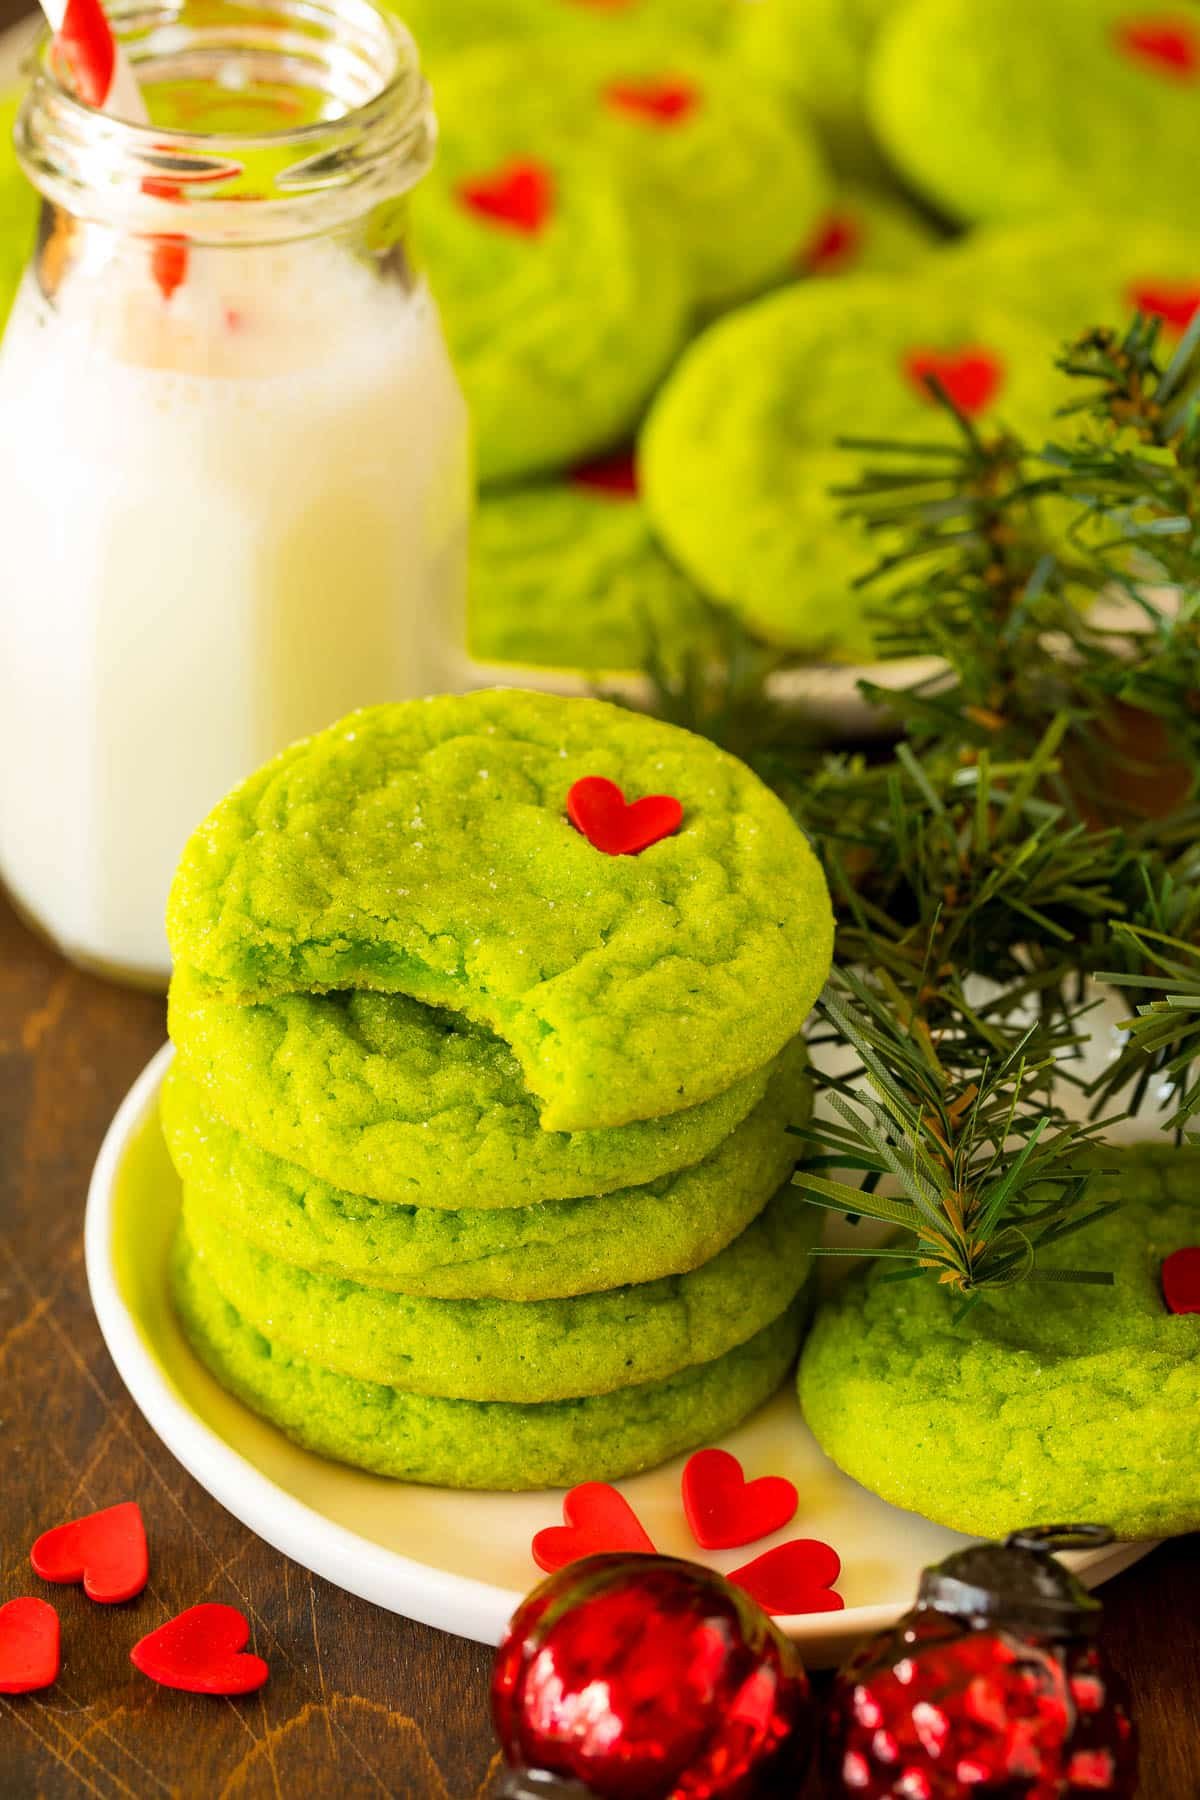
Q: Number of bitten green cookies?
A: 1